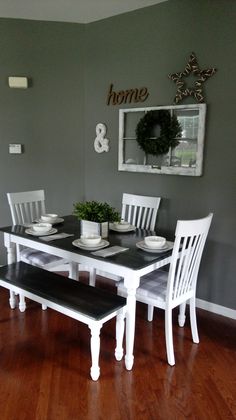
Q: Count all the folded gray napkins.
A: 2